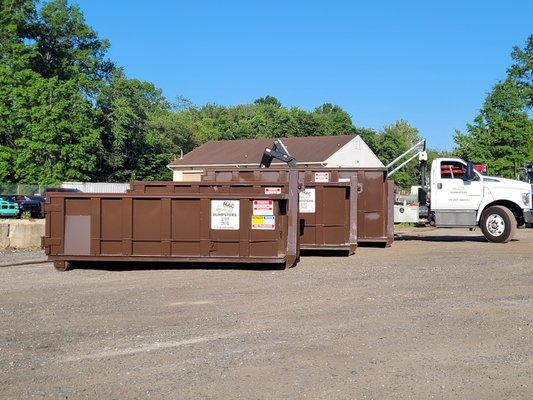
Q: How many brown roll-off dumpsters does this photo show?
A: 3